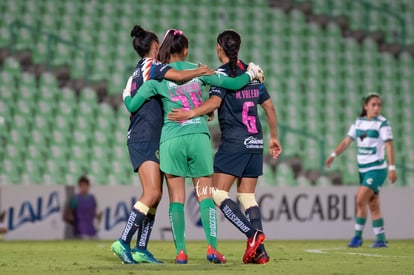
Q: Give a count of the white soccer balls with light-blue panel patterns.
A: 0